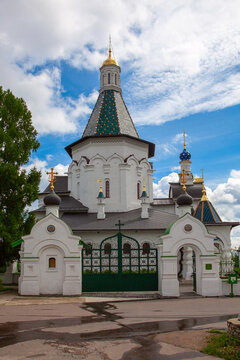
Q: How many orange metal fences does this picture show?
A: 0